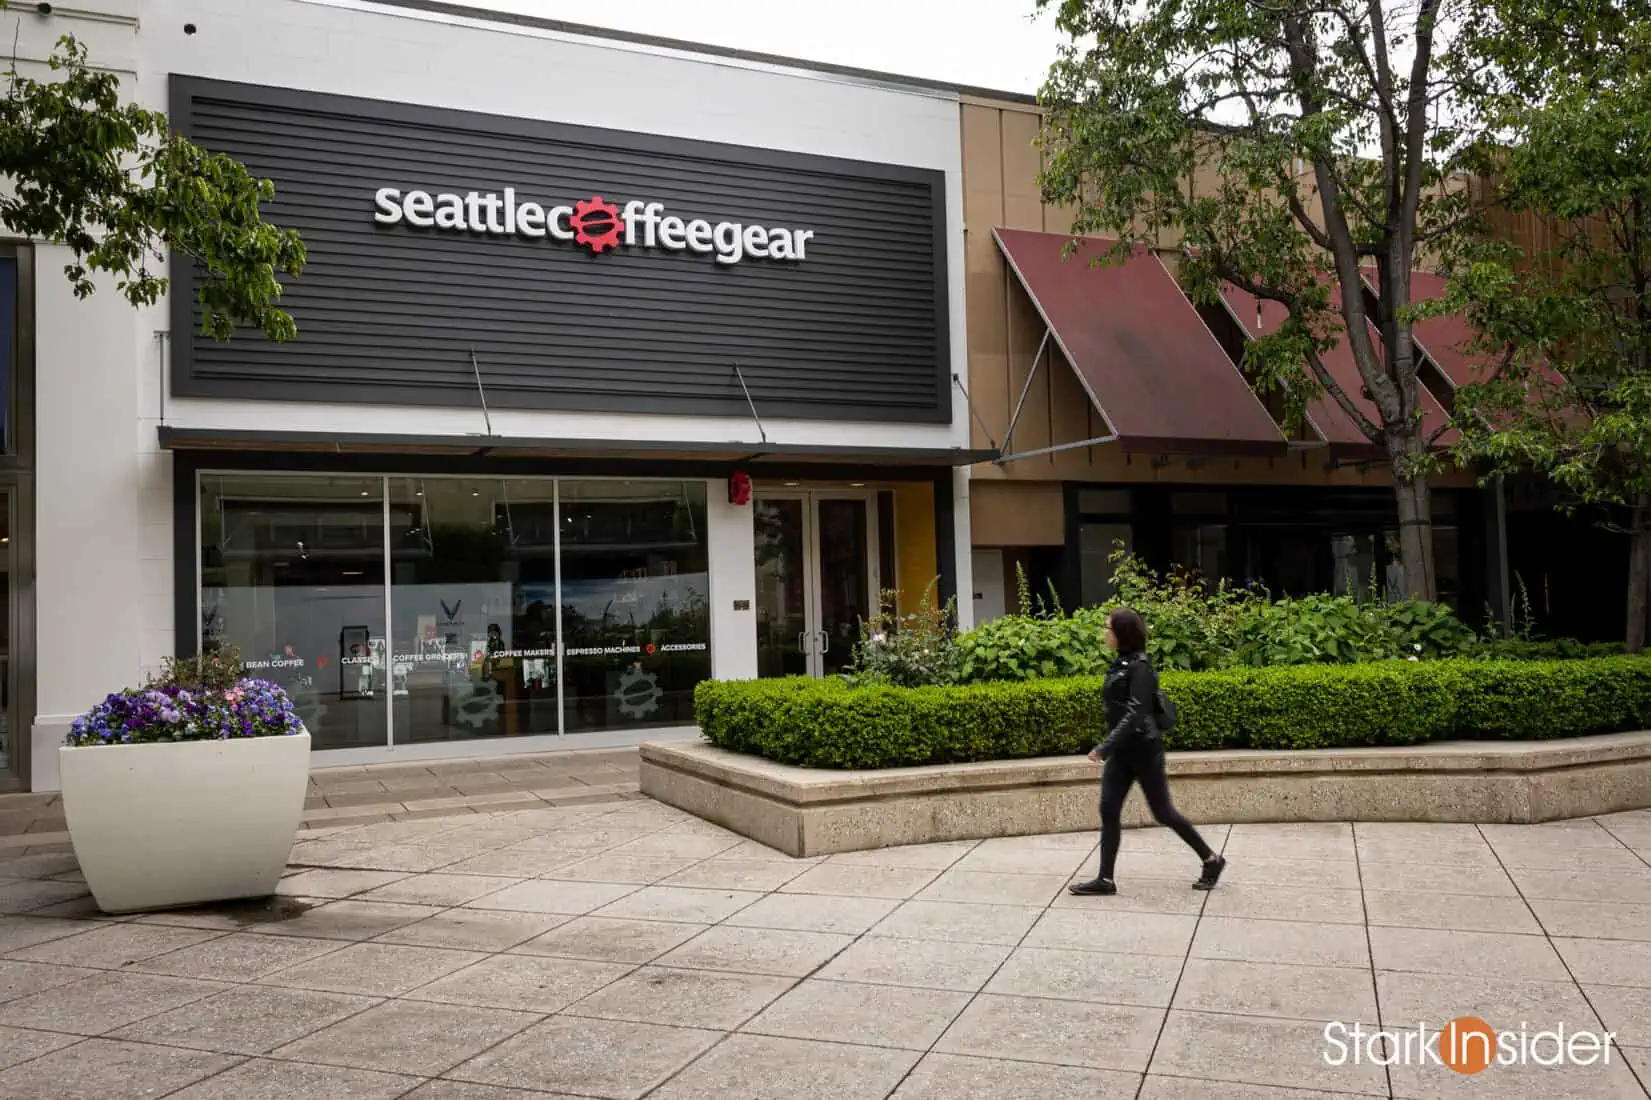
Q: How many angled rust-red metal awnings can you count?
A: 3